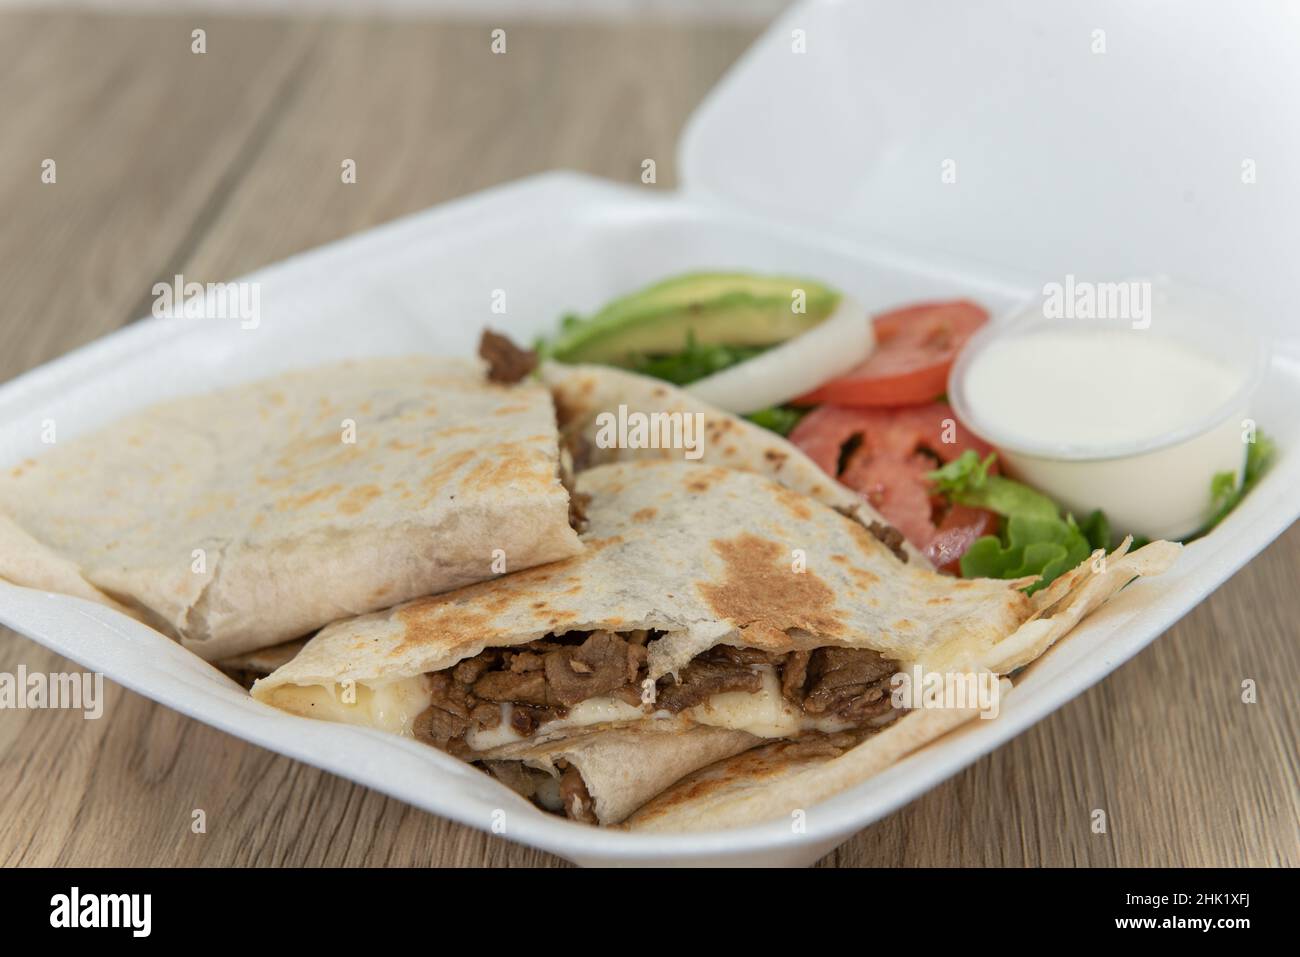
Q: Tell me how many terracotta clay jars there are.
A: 0